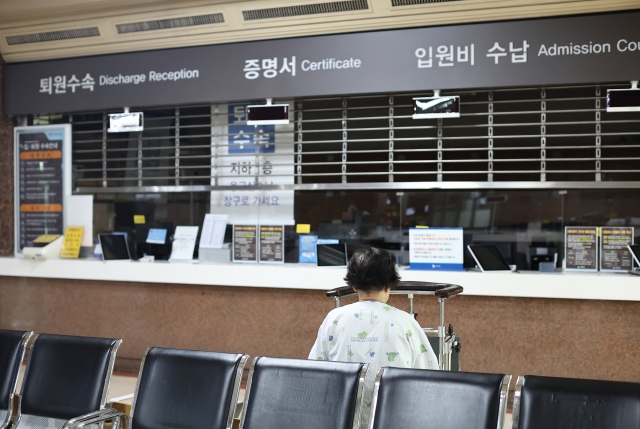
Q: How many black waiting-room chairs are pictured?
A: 6